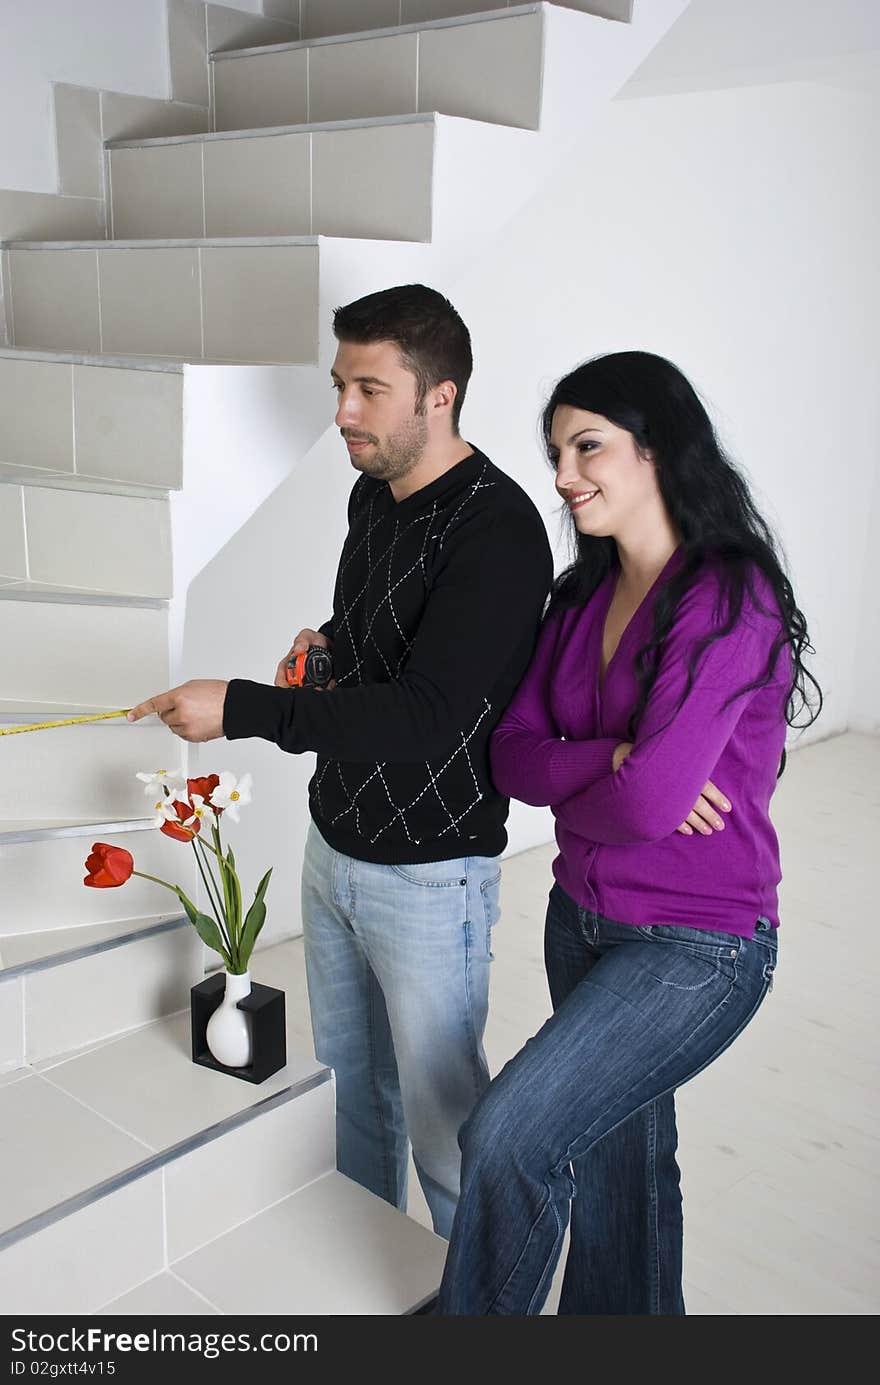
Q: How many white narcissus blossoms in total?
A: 4